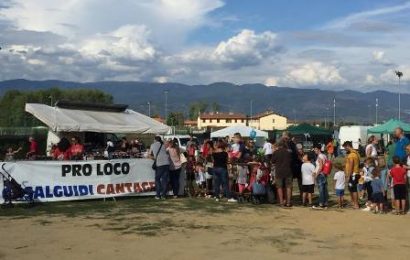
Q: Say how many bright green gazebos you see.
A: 1